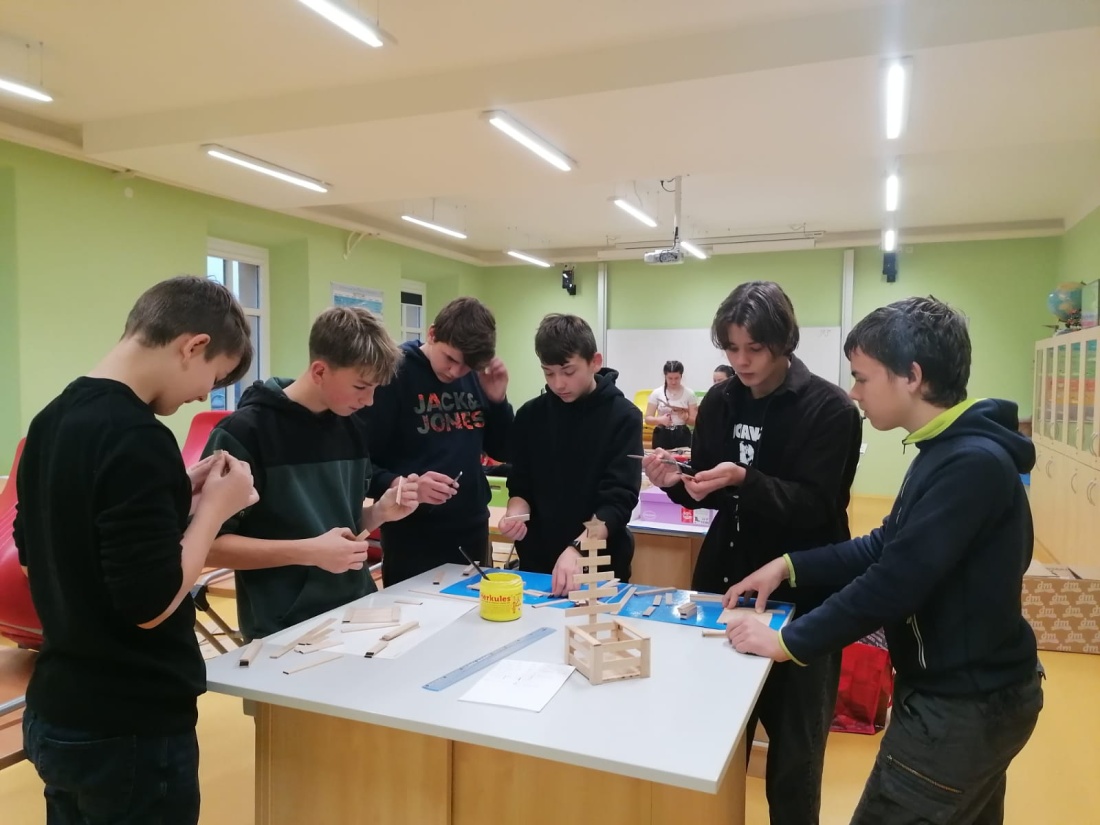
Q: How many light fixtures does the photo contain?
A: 11